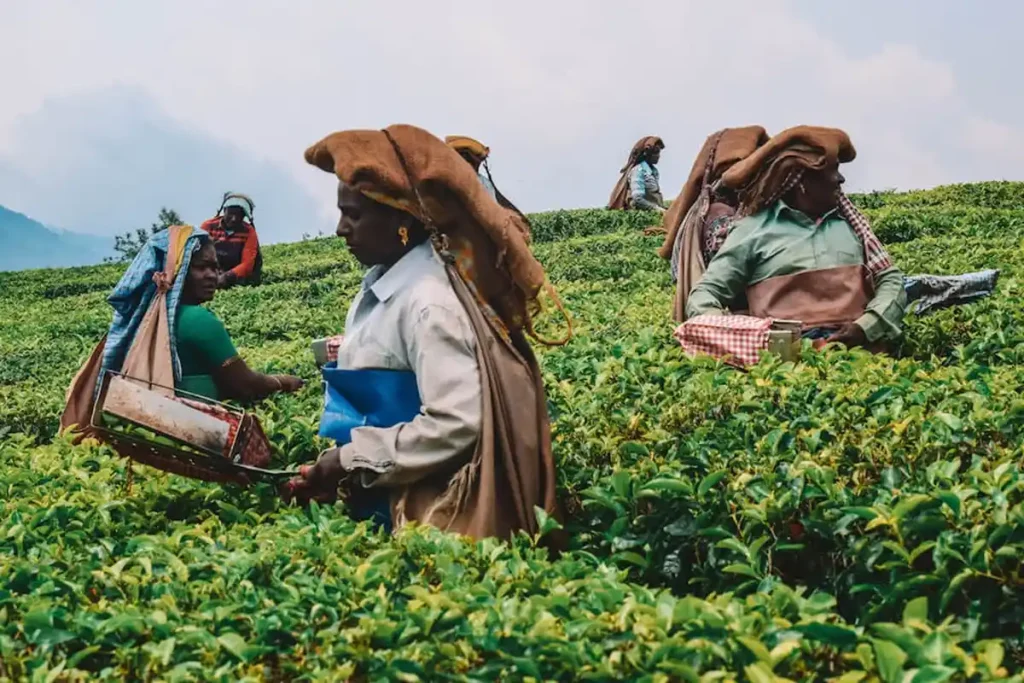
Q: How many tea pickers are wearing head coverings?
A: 7